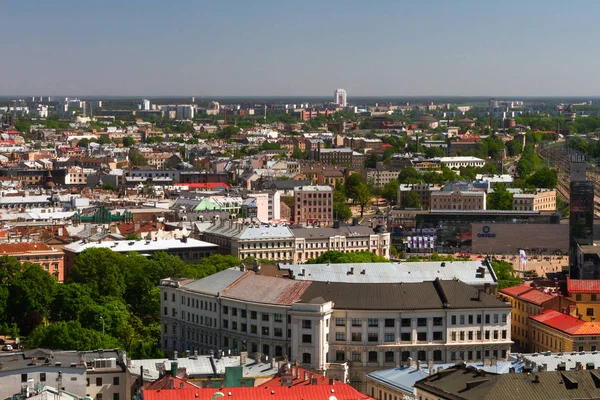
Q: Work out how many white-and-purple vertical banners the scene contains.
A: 5